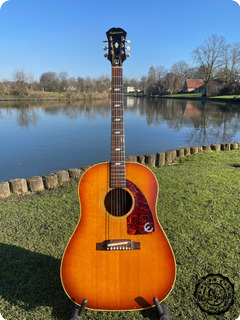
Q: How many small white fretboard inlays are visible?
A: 6